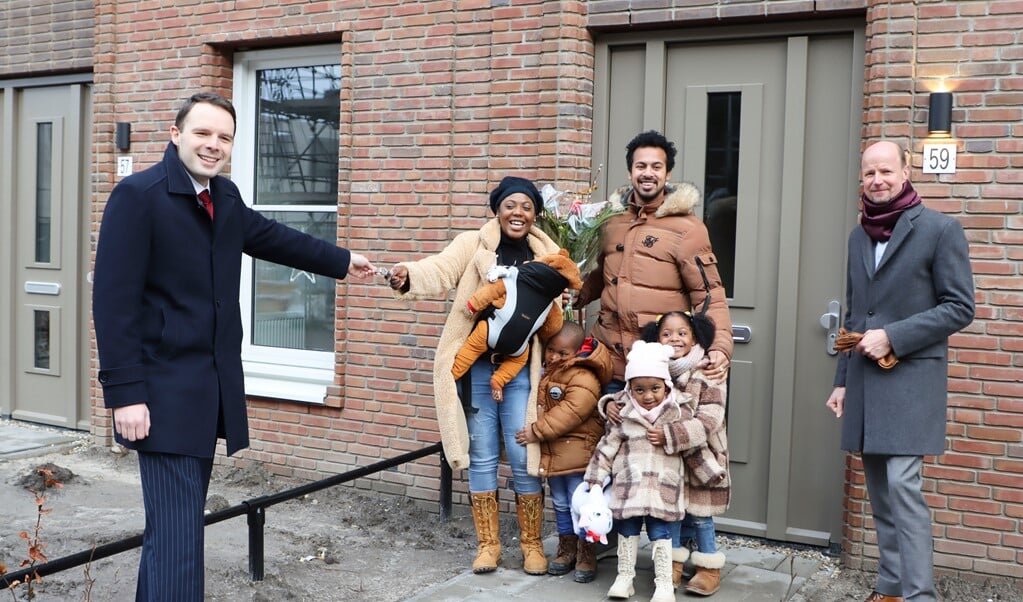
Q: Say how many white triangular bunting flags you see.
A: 0